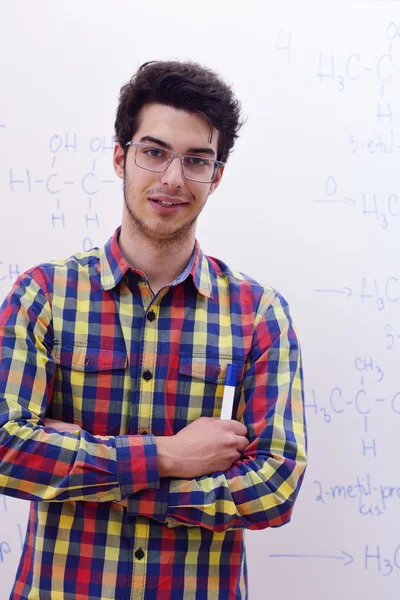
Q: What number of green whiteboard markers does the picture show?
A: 0